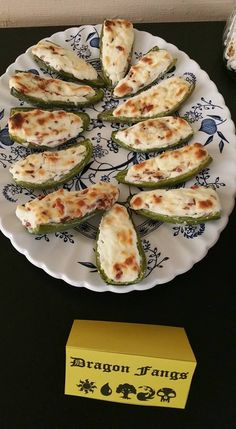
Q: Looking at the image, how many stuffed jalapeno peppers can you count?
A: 12